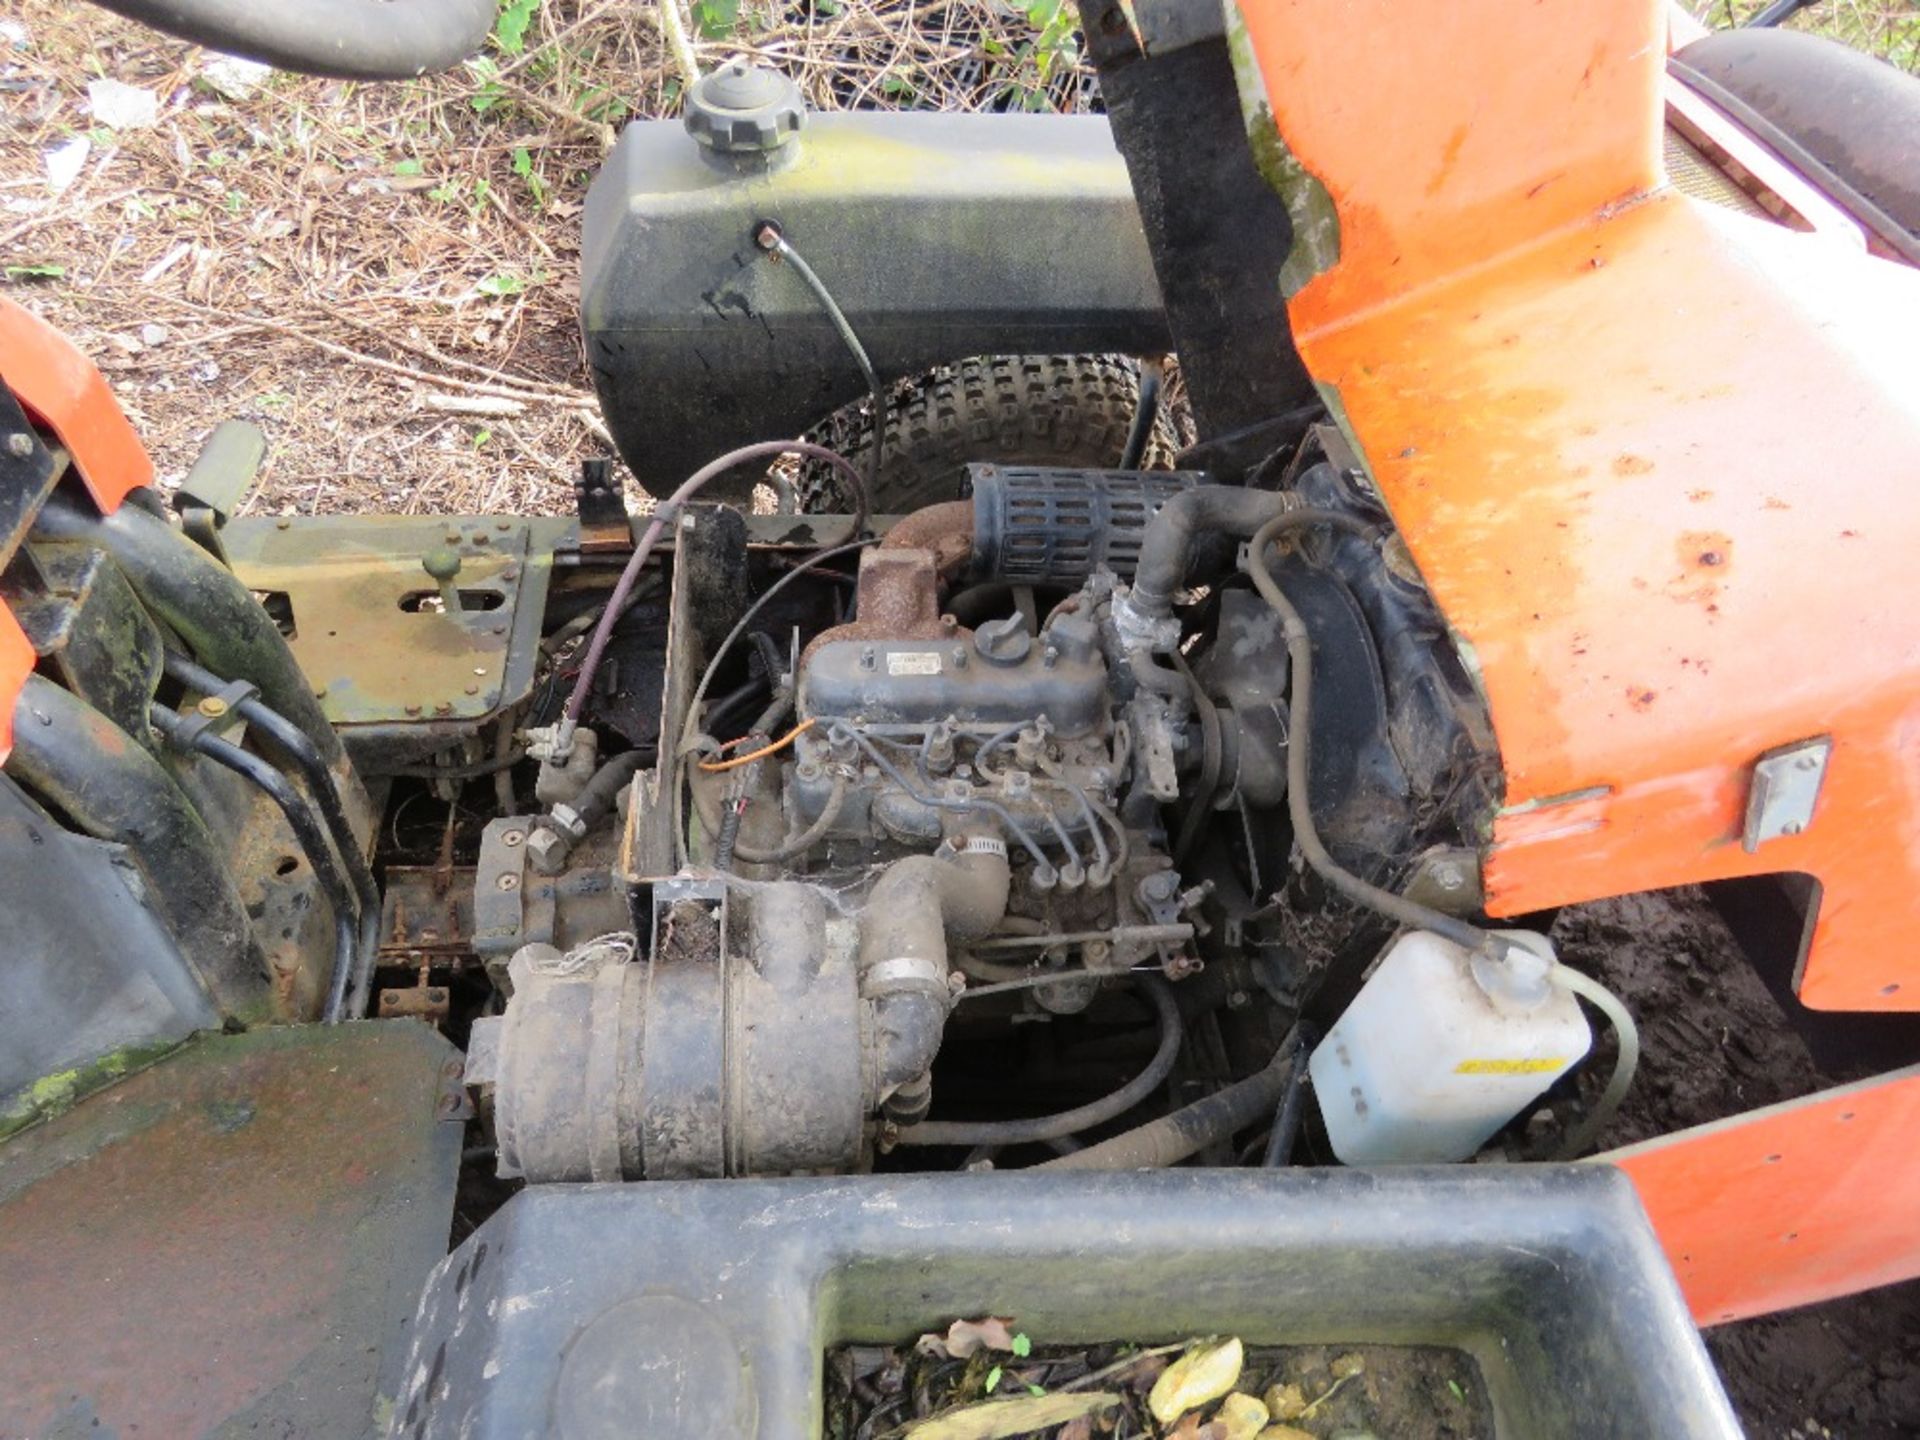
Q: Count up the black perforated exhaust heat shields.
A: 1